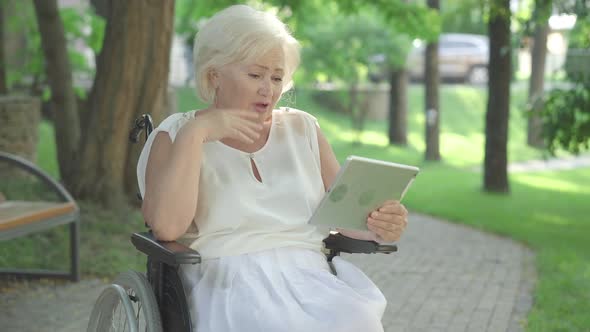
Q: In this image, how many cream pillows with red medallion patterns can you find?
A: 0